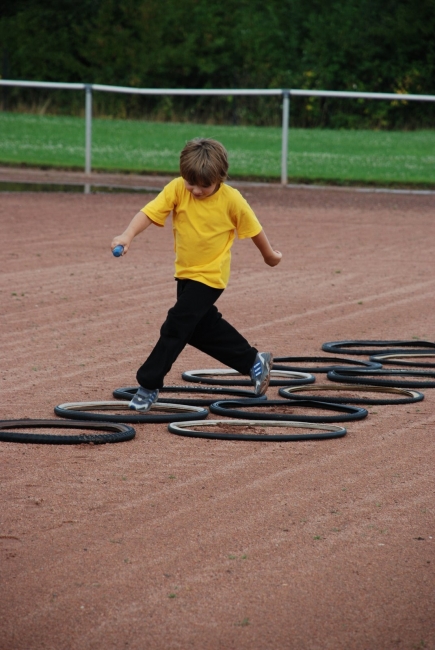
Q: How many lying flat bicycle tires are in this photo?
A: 11